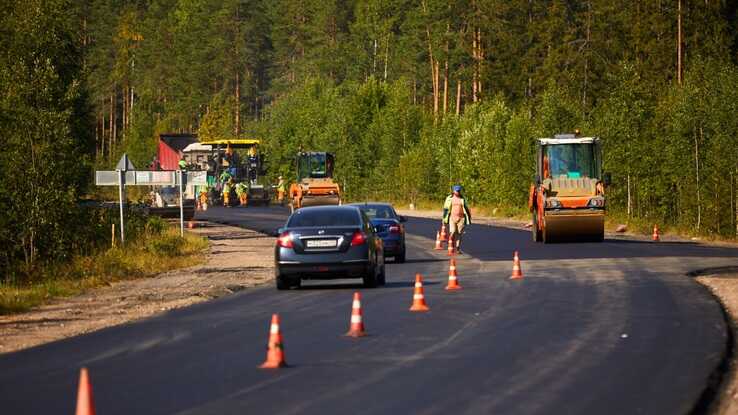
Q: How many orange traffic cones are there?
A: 10